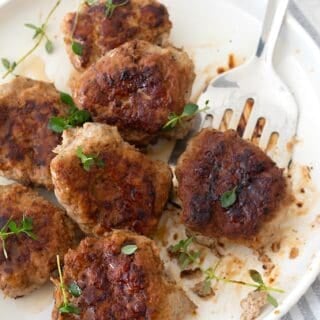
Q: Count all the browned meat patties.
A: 7